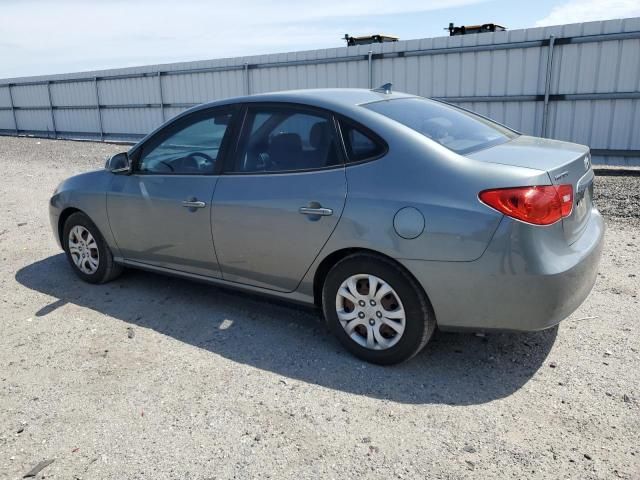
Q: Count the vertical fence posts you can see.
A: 7